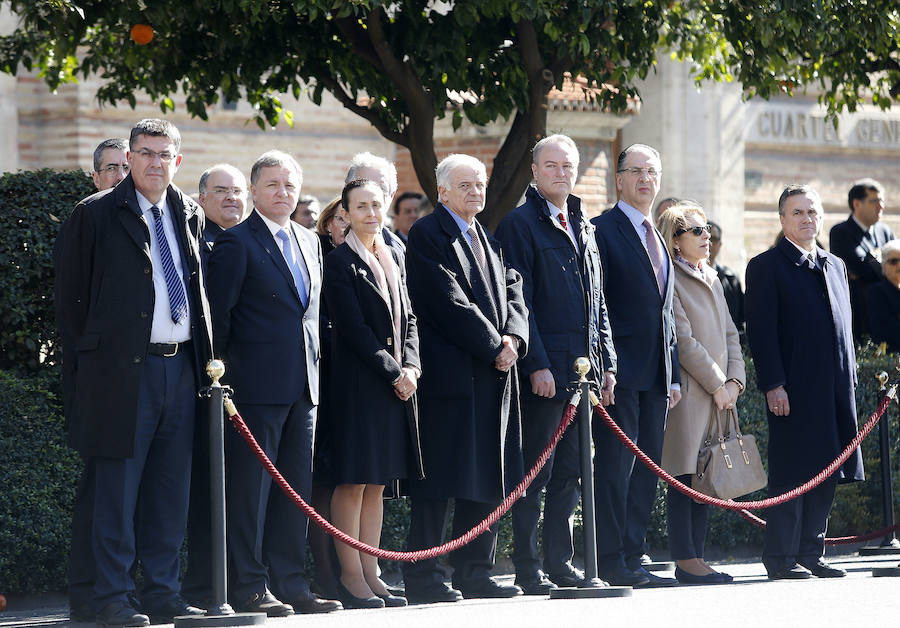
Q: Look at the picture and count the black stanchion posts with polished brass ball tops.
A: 3